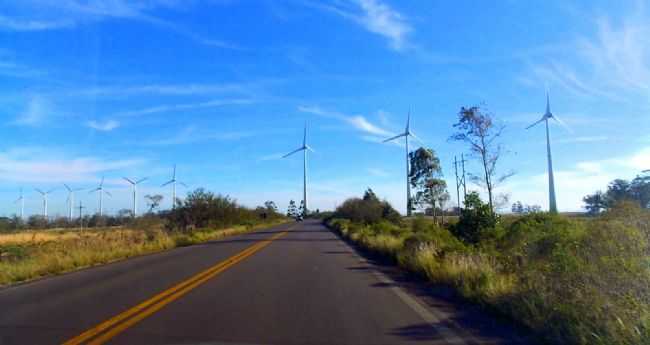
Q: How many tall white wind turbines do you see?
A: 9